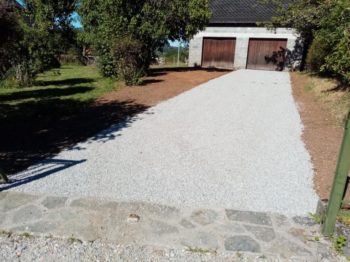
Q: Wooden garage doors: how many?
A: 2